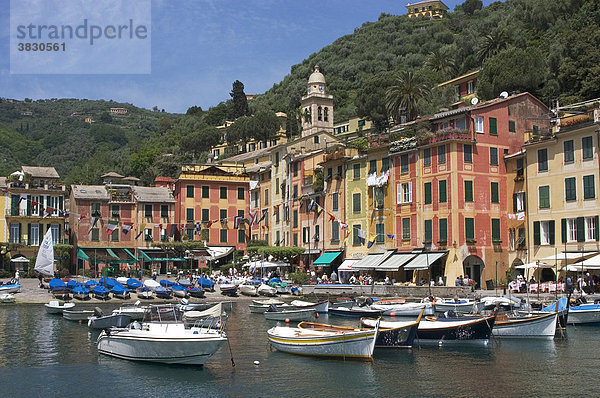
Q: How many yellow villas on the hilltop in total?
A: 1